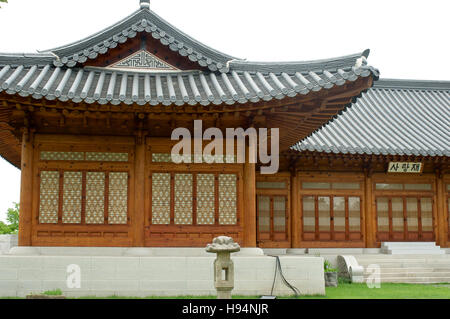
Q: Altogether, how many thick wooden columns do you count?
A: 6